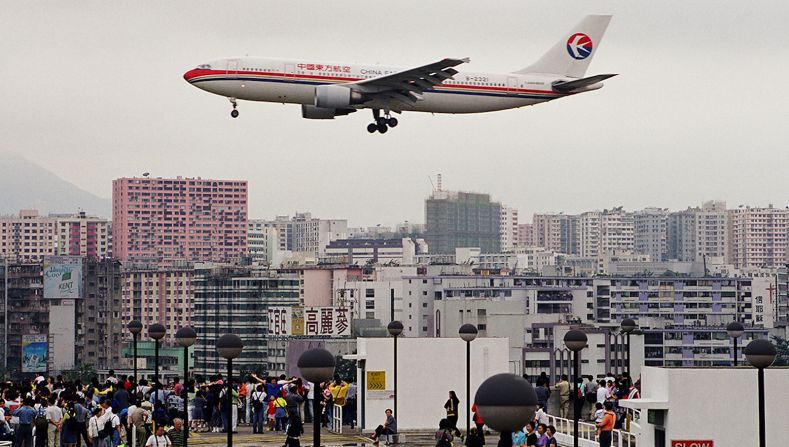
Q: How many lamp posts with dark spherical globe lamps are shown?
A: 12